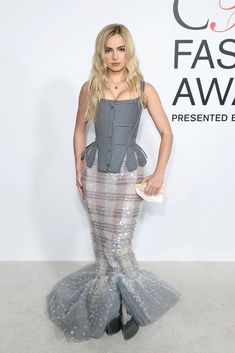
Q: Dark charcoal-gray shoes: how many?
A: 2